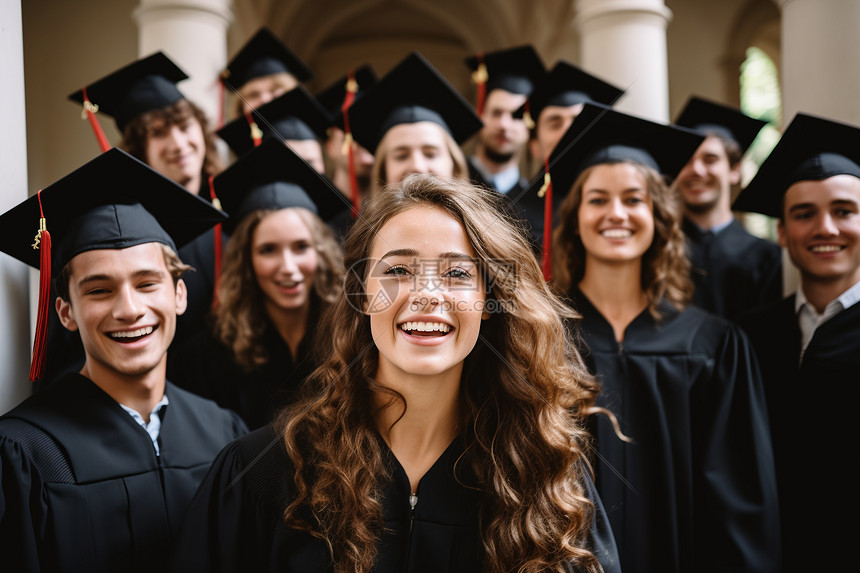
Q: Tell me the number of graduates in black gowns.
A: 13